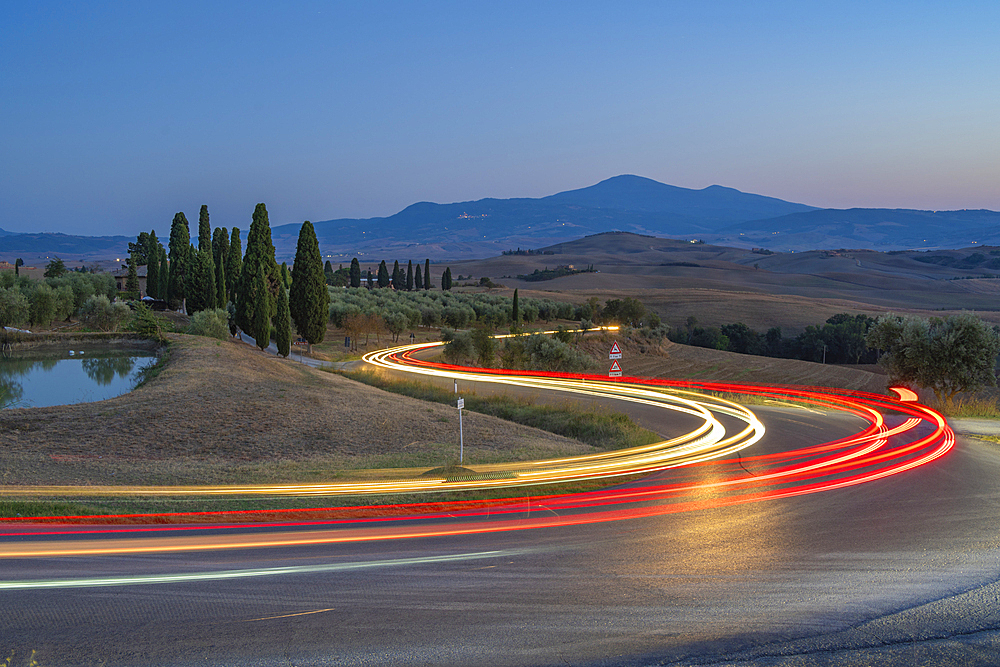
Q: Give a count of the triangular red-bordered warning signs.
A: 2